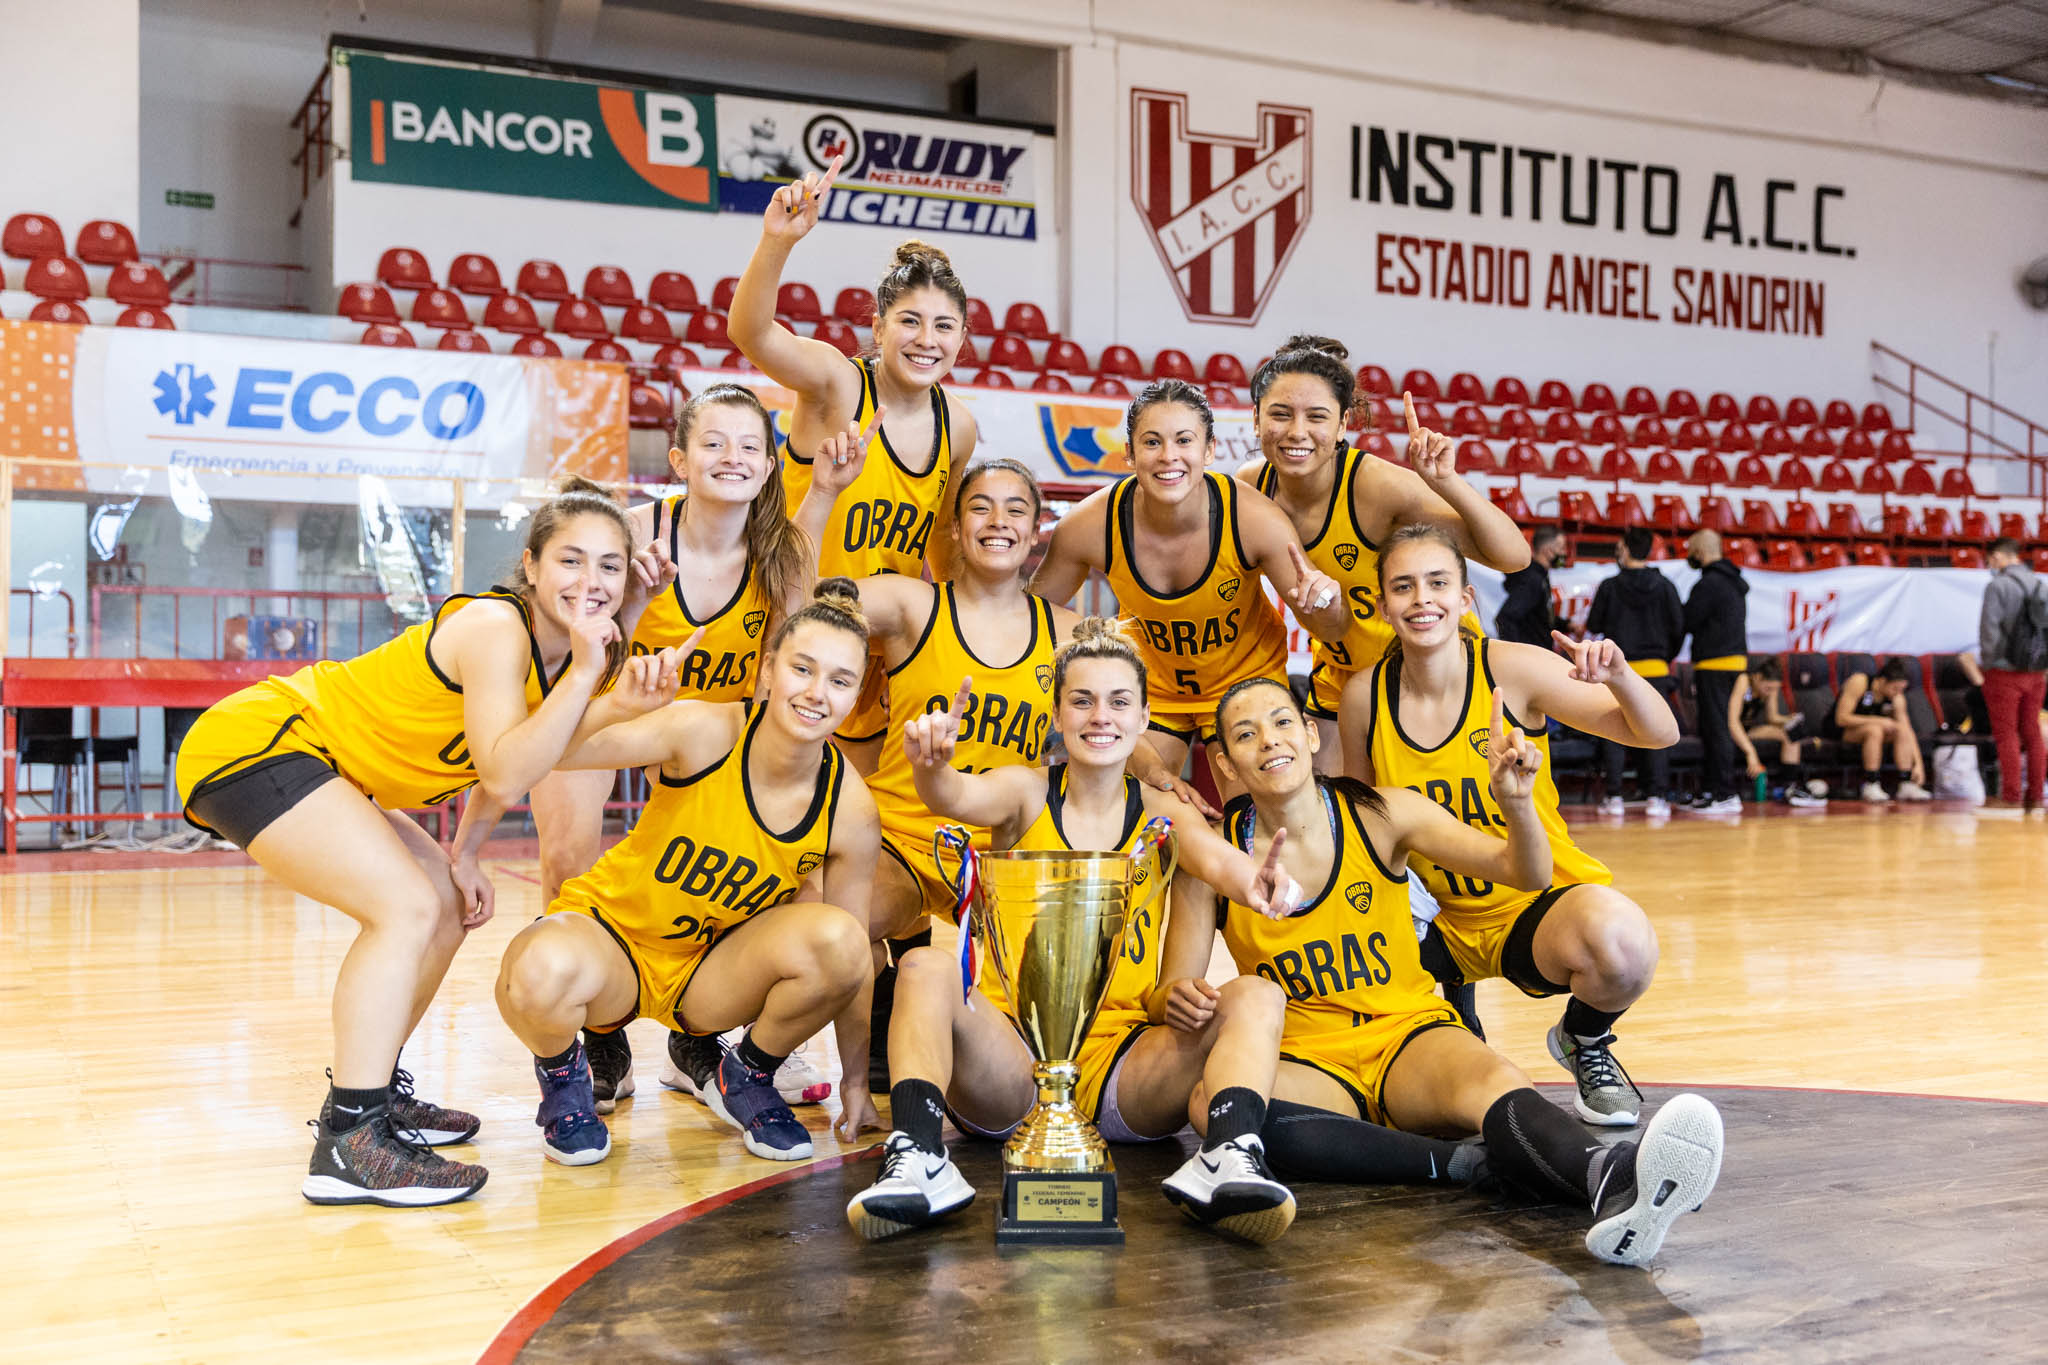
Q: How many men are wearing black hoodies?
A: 3